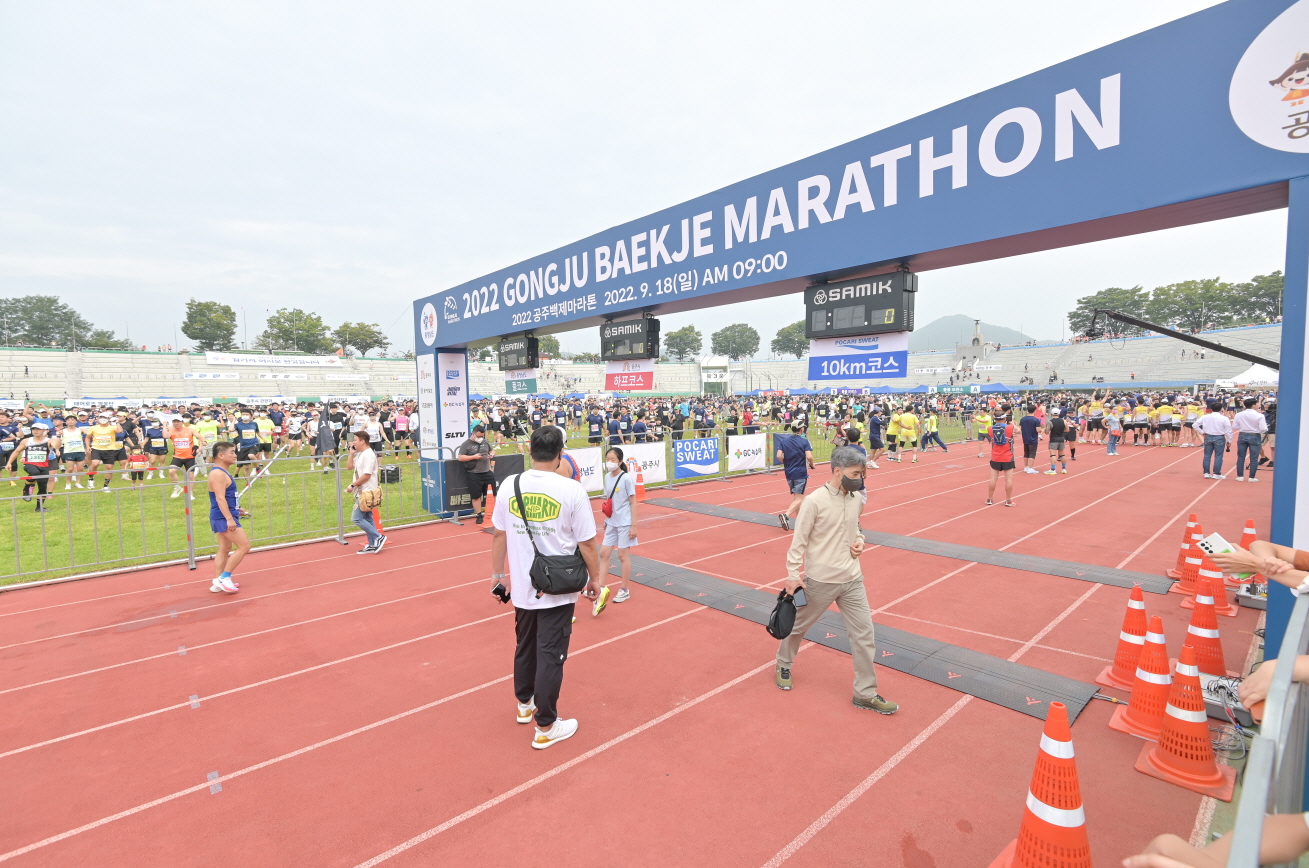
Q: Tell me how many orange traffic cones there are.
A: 12